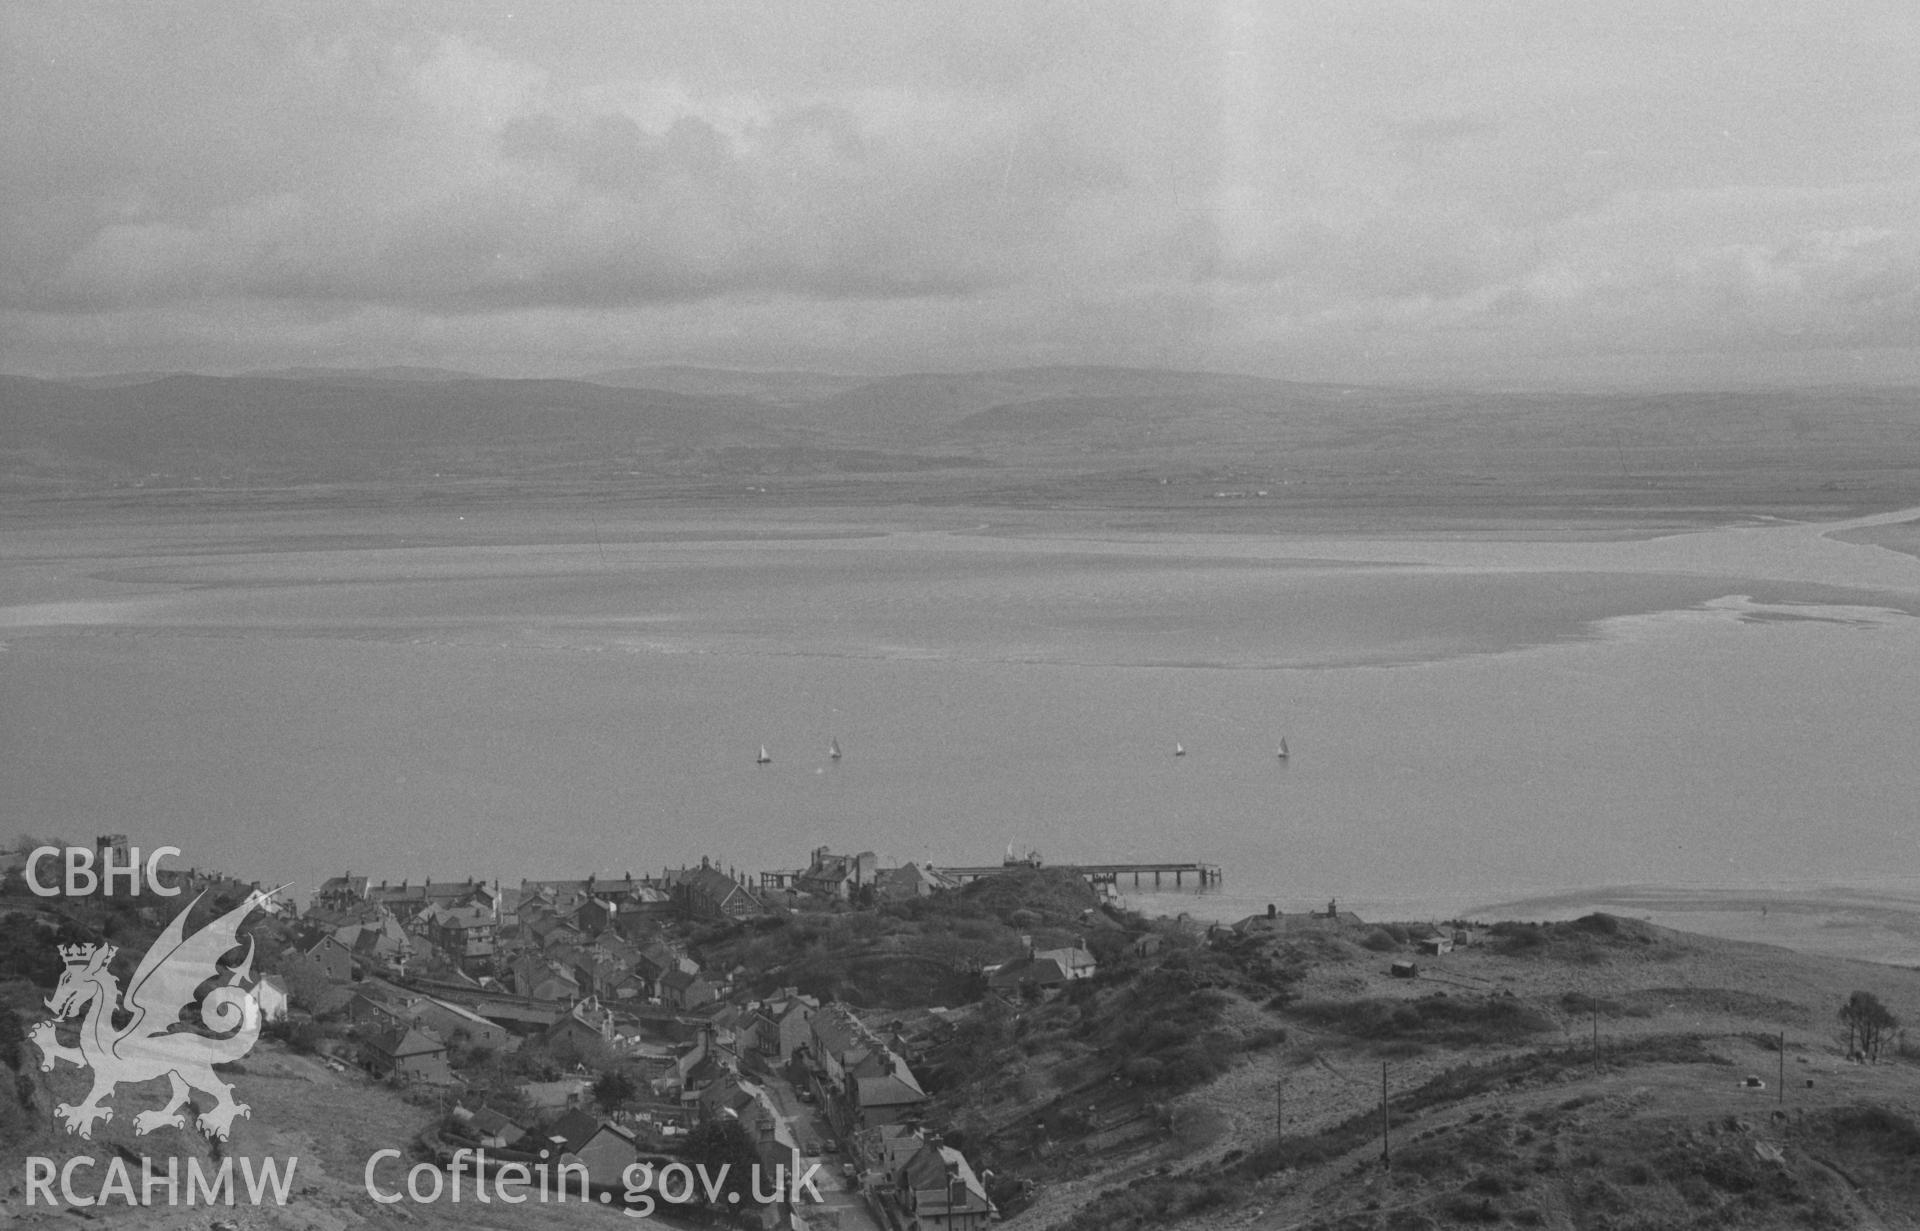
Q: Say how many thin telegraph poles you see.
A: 4